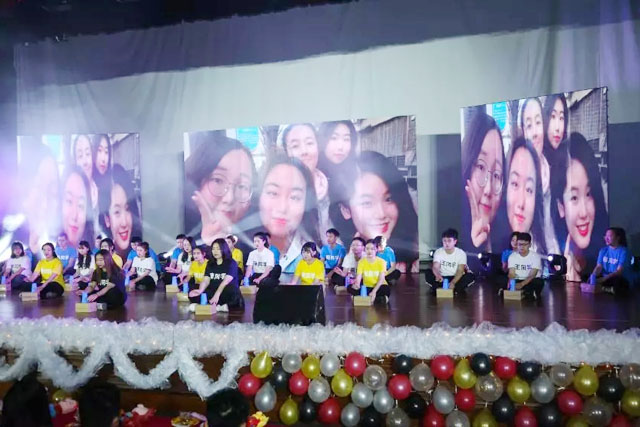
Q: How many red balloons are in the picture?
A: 12